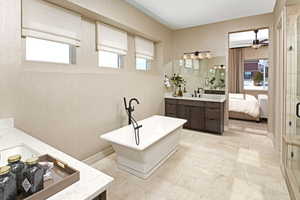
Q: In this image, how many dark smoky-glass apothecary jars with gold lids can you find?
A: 3